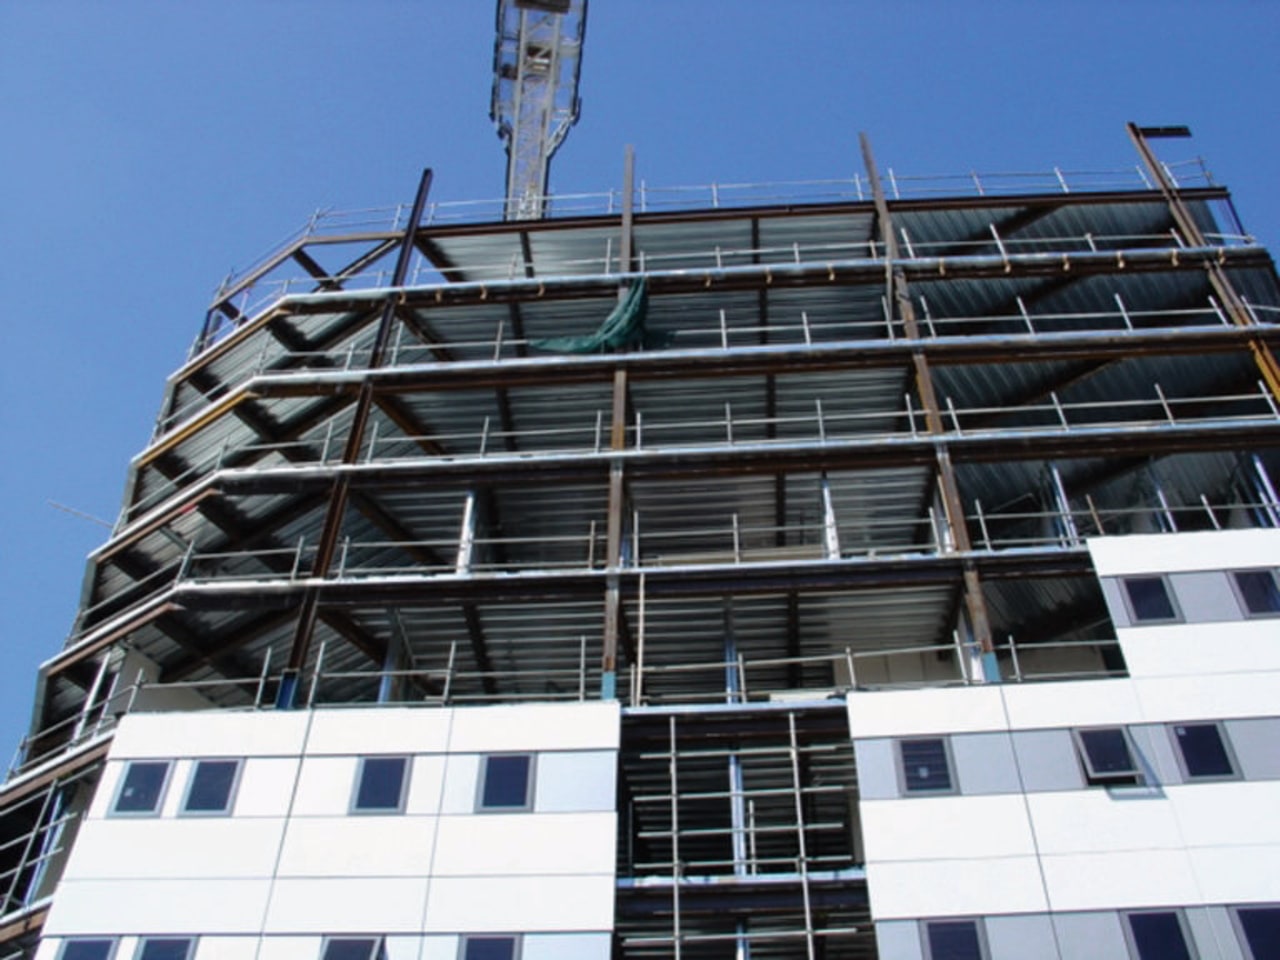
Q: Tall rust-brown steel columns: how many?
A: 4